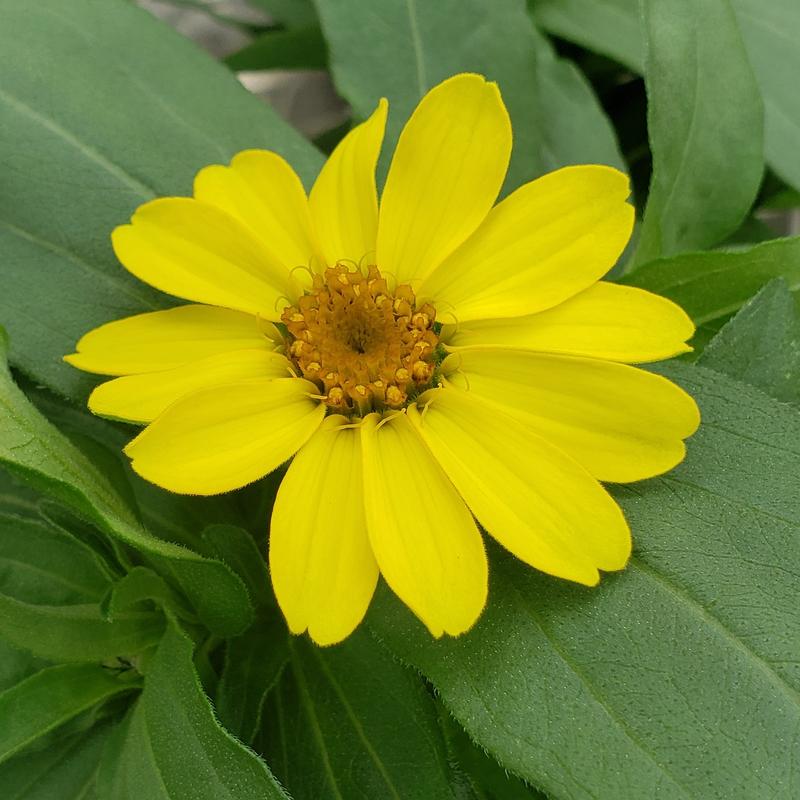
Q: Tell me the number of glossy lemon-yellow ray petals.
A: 13